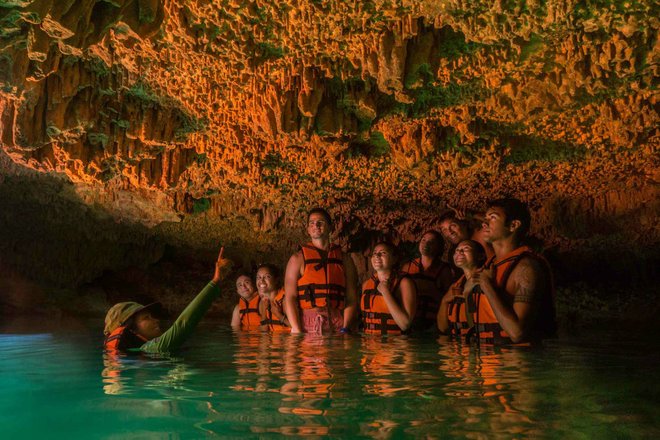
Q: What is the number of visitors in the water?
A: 8